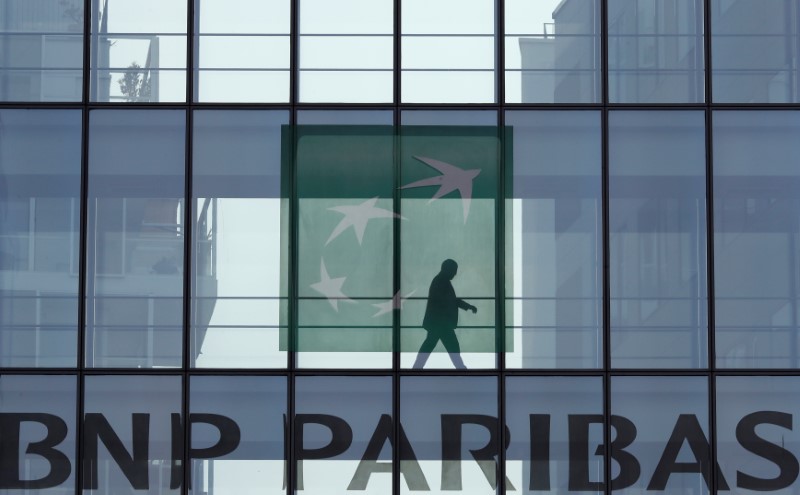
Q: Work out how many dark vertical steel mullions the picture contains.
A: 7